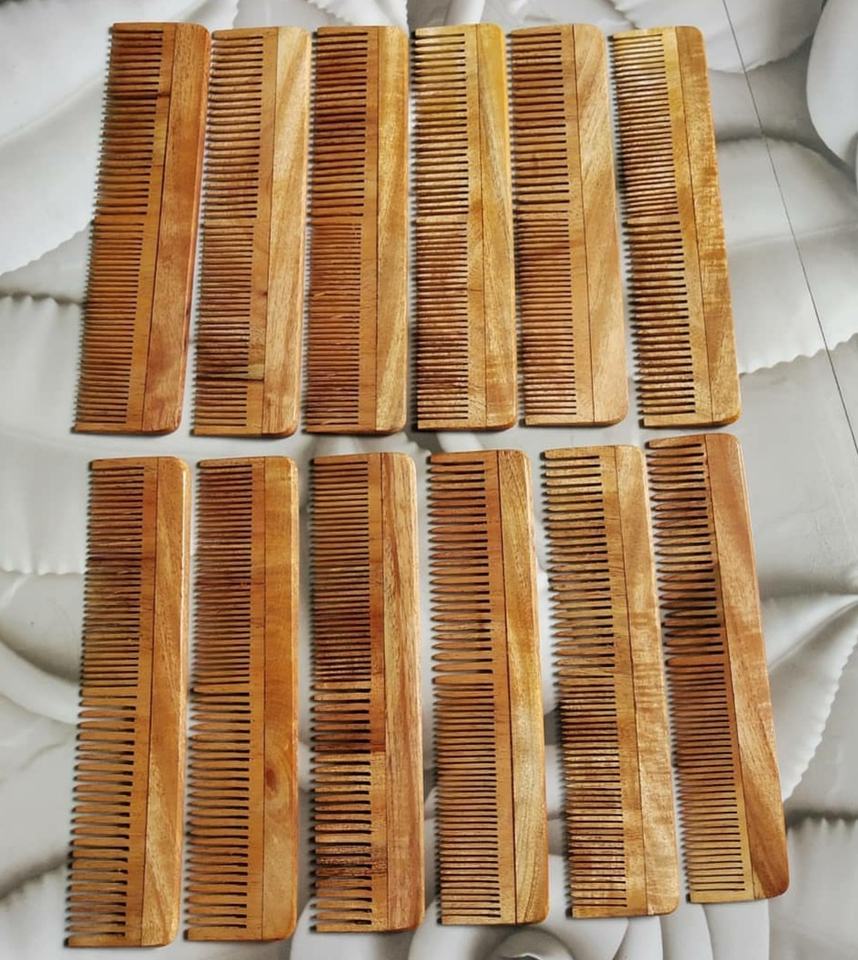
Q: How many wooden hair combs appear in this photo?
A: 12